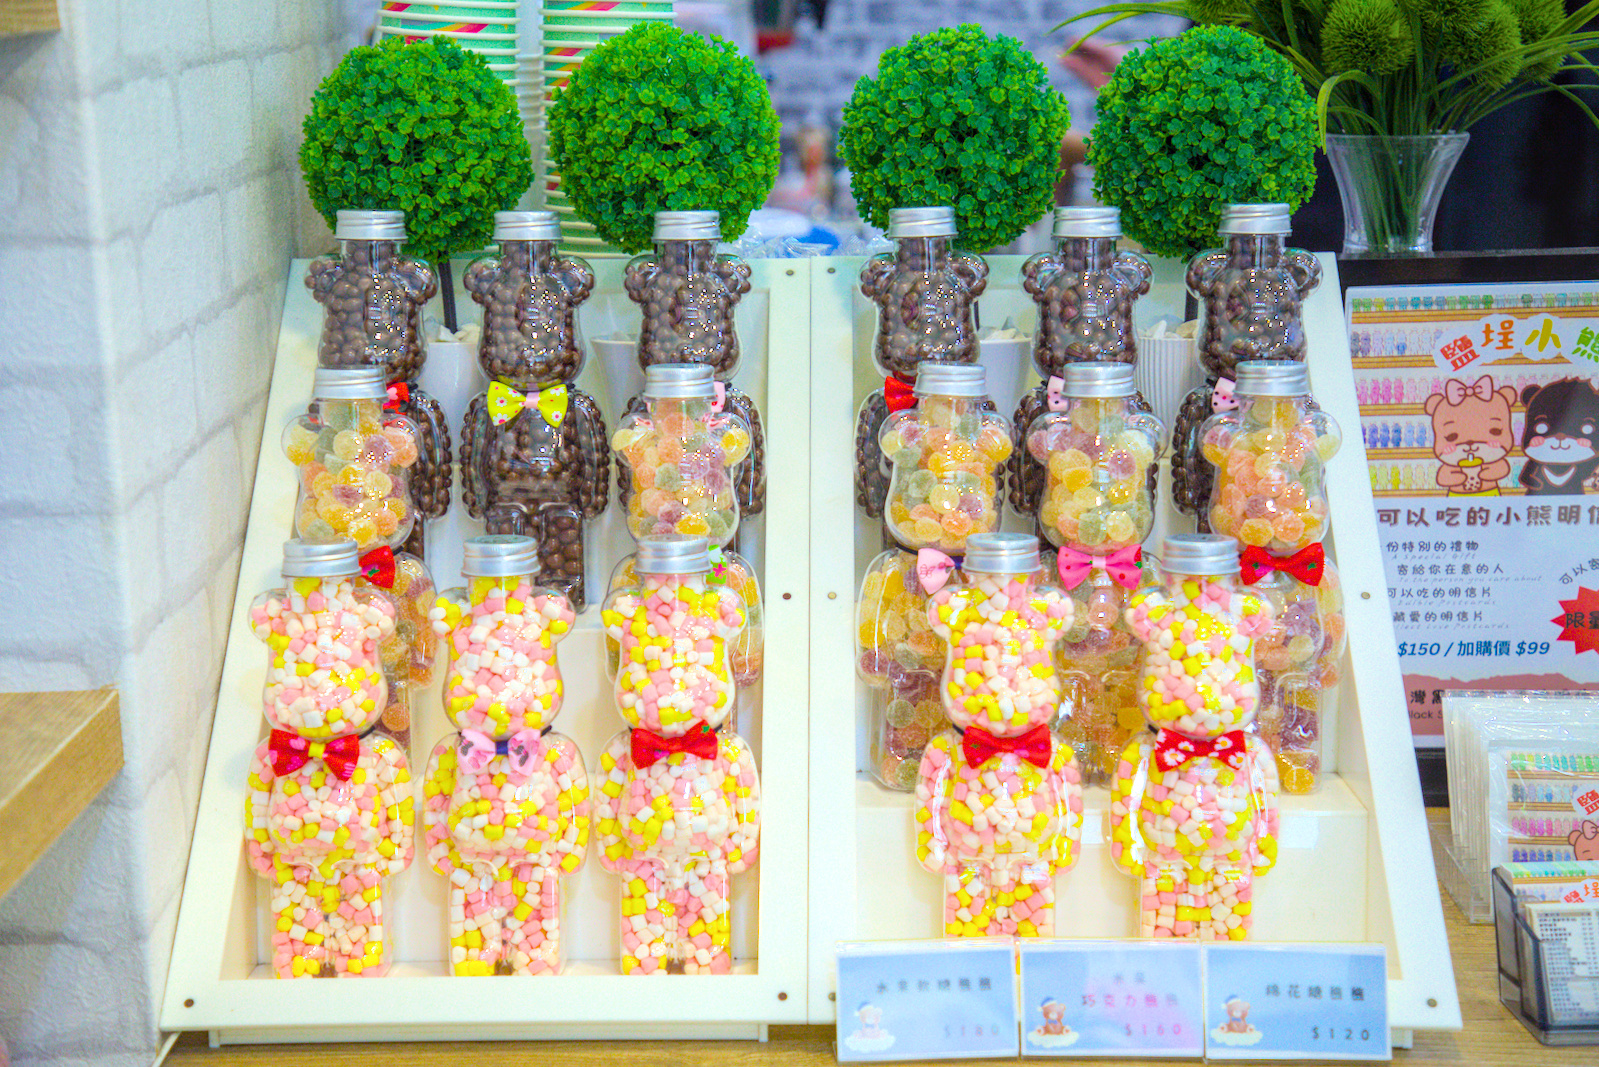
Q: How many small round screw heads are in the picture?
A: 9